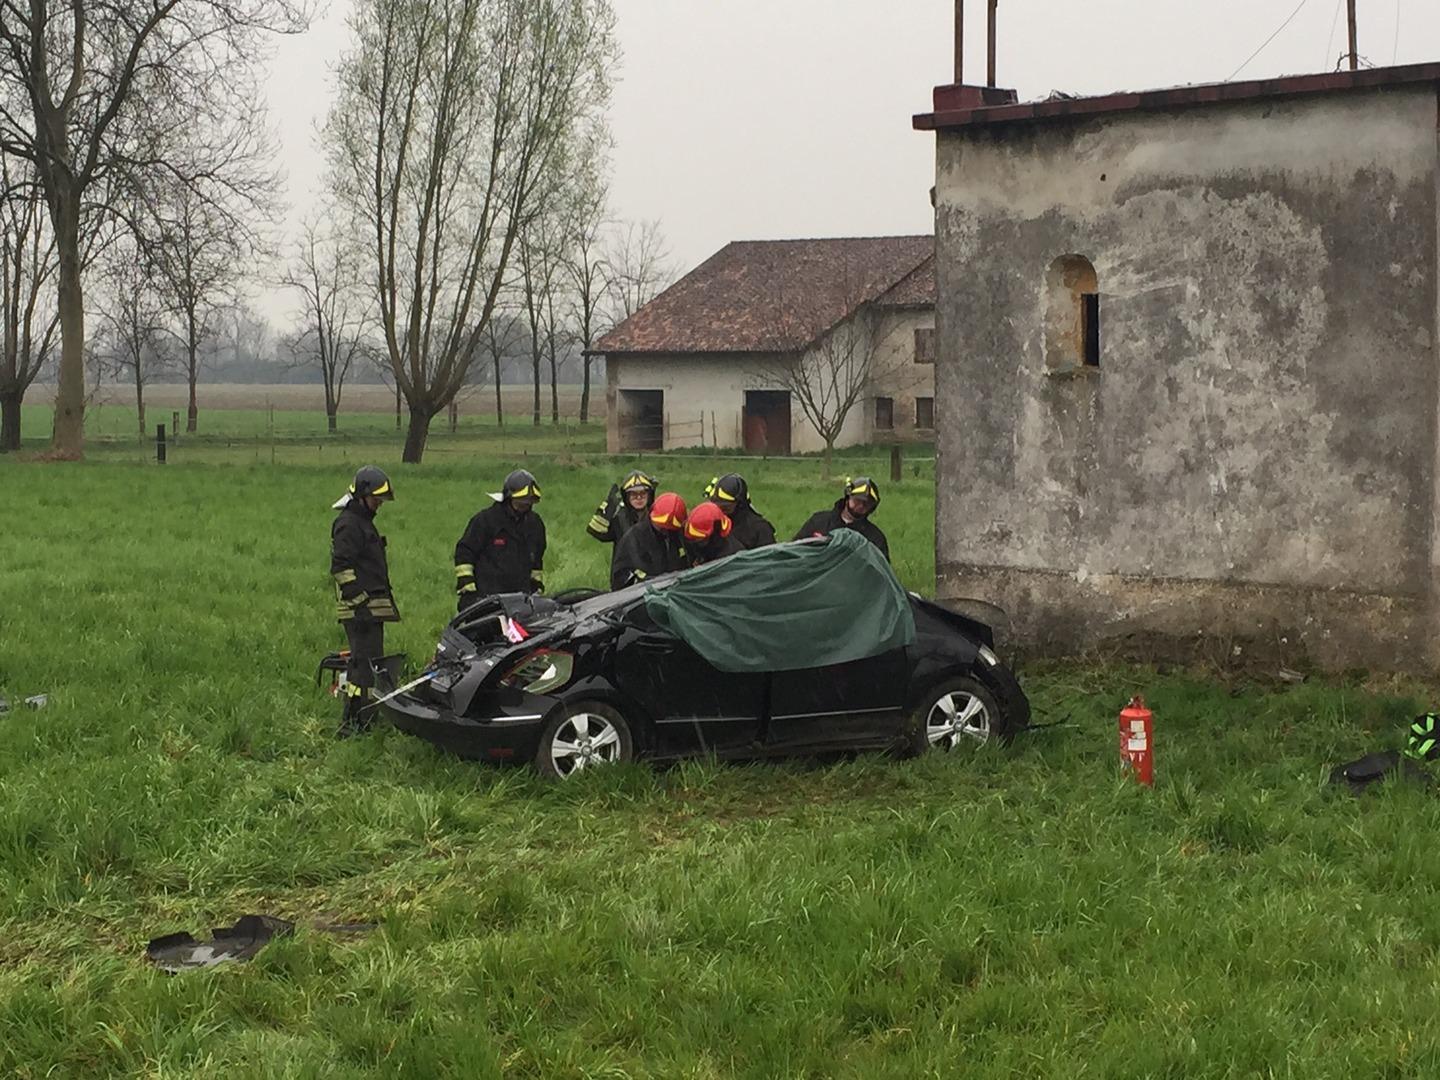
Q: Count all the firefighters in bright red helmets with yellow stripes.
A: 2